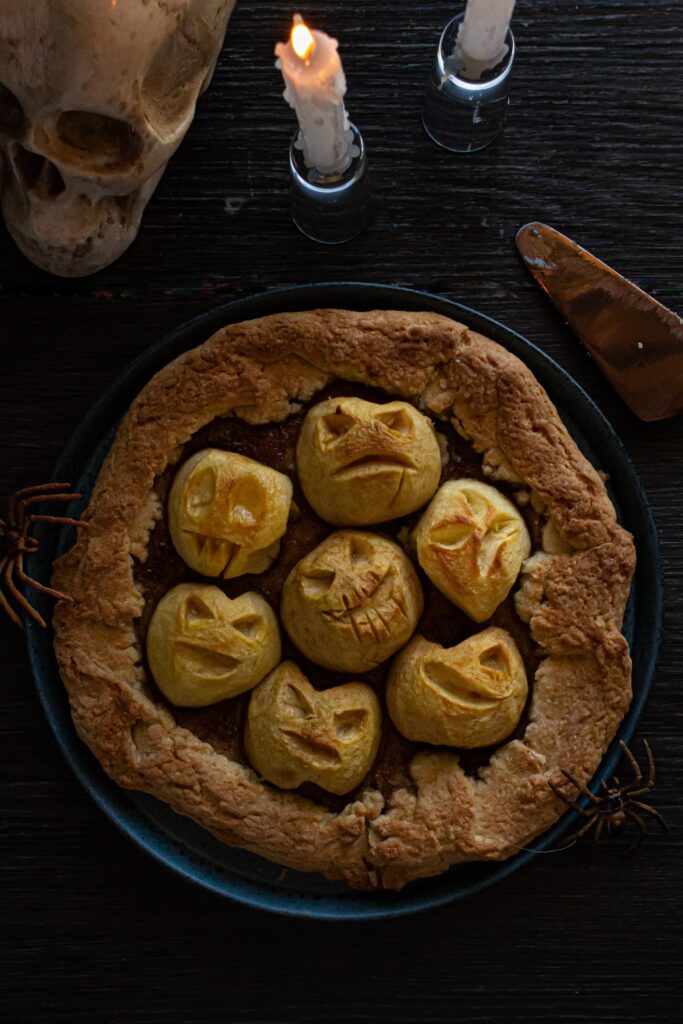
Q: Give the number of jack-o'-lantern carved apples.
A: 7